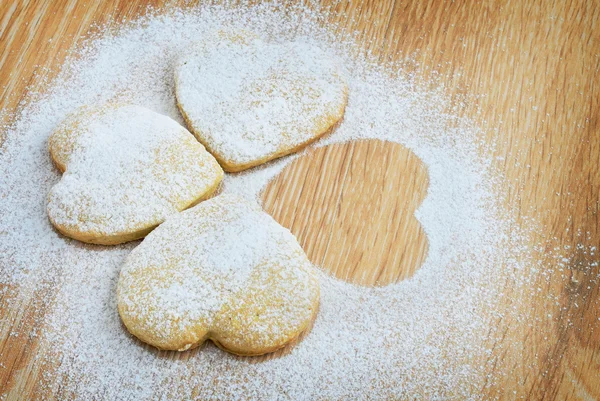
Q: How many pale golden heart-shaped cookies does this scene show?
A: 3